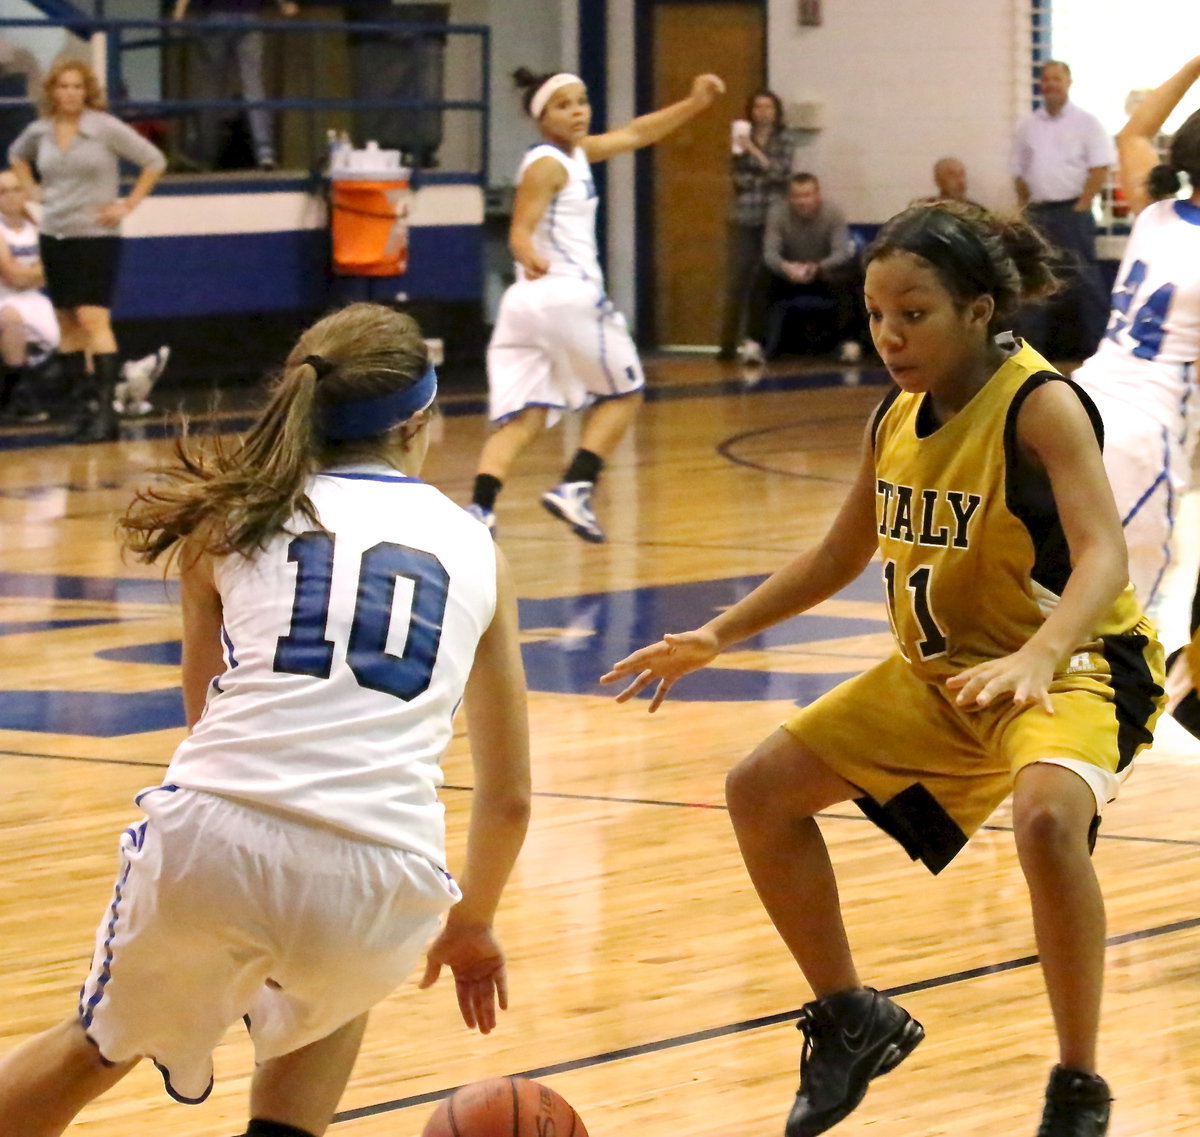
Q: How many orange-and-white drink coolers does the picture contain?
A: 1